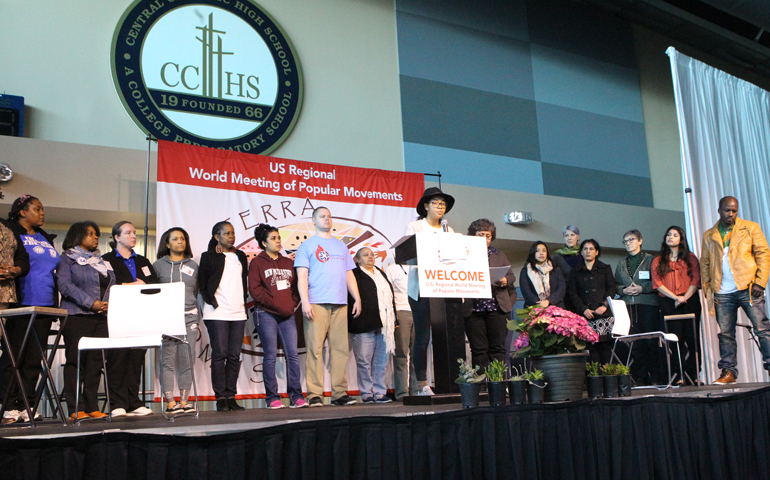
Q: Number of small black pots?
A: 7